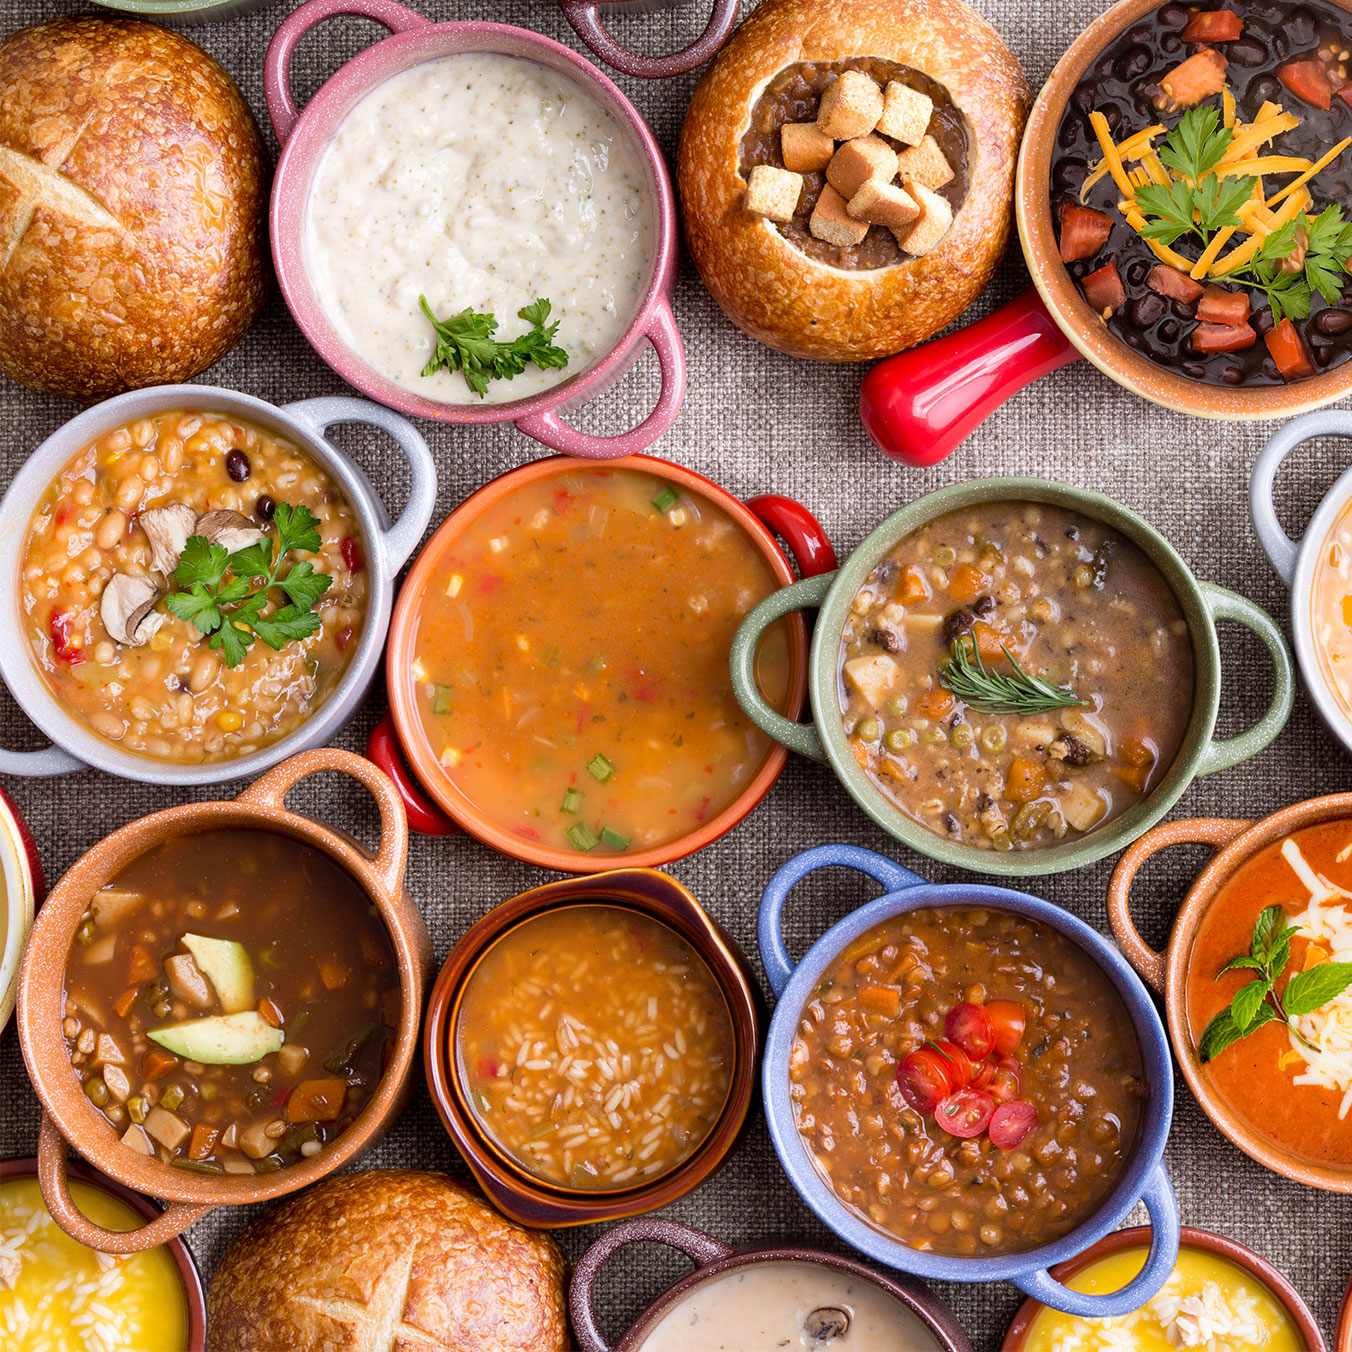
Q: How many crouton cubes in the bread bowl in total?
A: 9